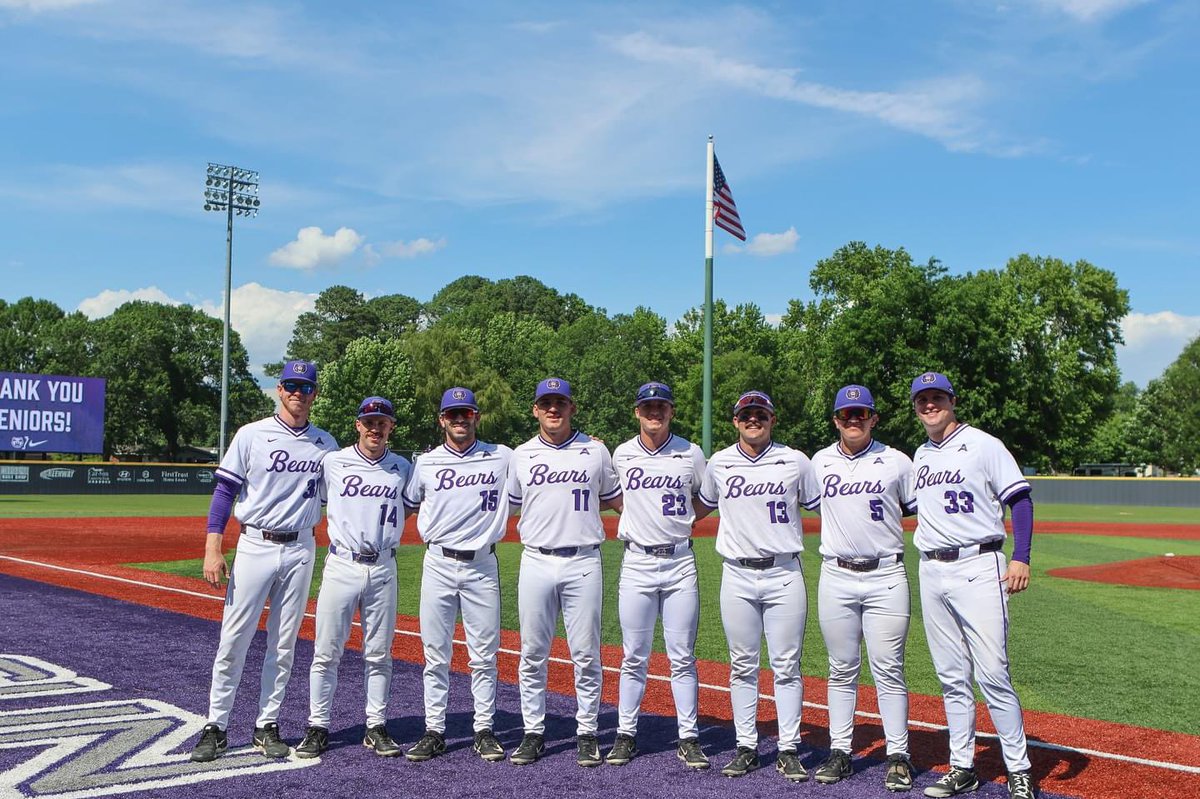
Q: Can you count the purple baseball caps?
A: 8